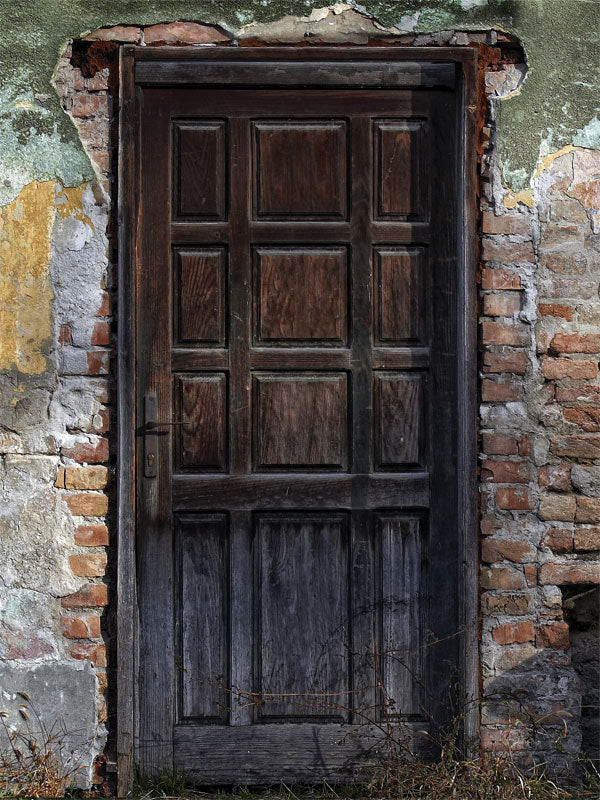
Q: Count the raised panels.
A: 12